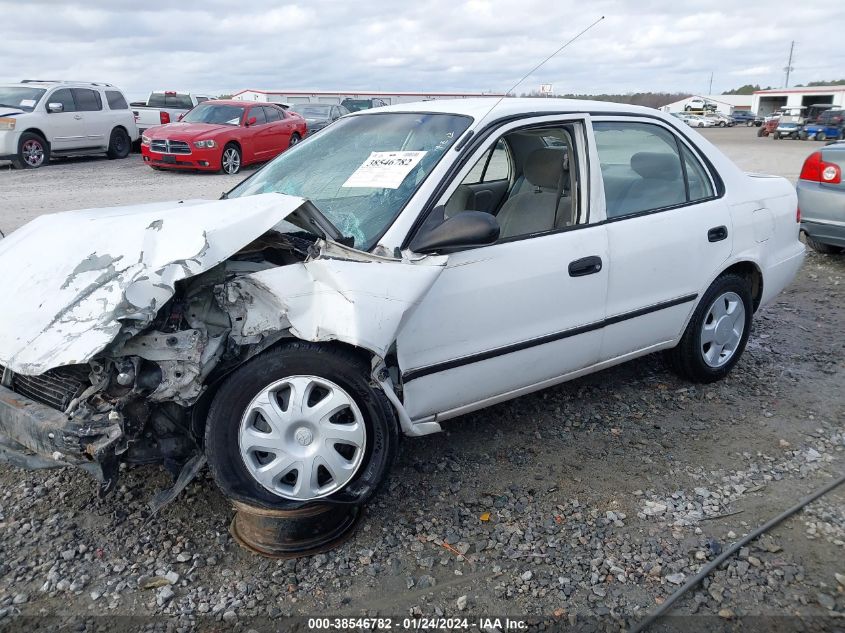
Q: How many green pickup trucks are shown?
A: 0